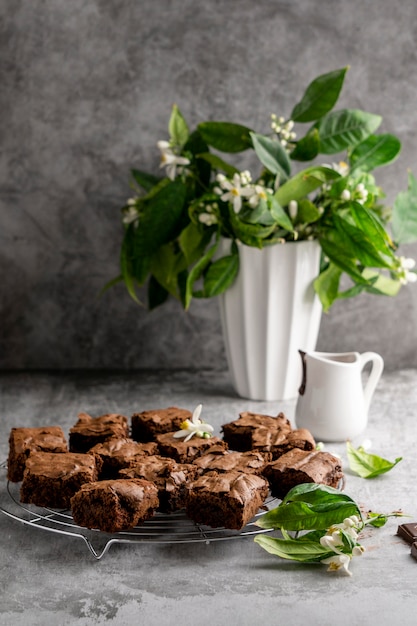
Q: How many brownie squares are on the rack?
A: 13